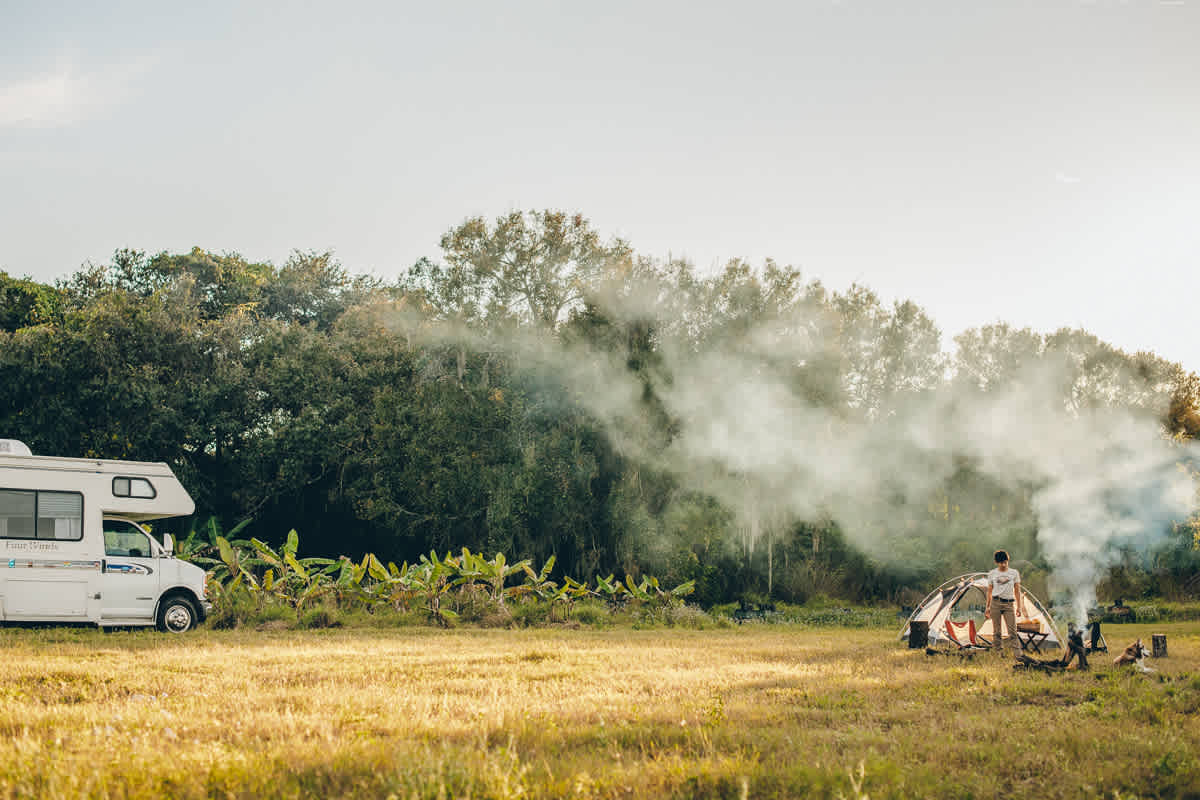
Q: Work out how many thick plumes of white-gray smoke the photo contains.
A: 1